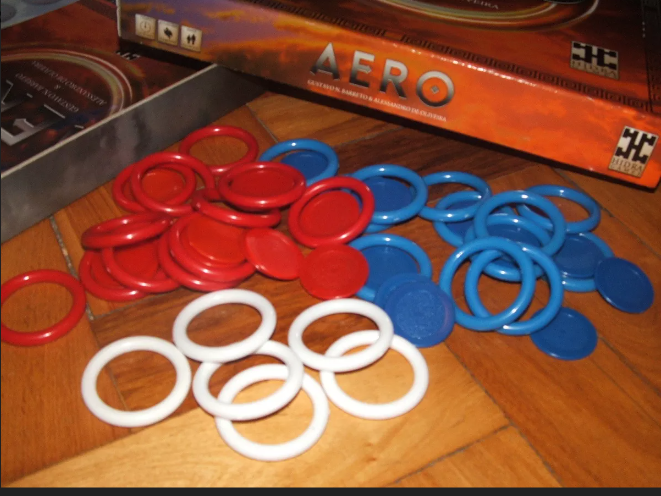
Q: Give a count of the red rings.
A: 12